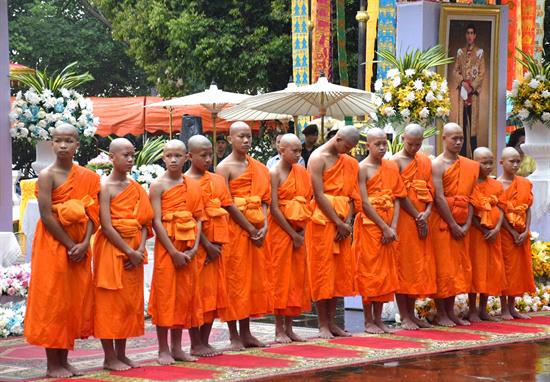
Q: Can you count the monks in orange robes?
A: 12